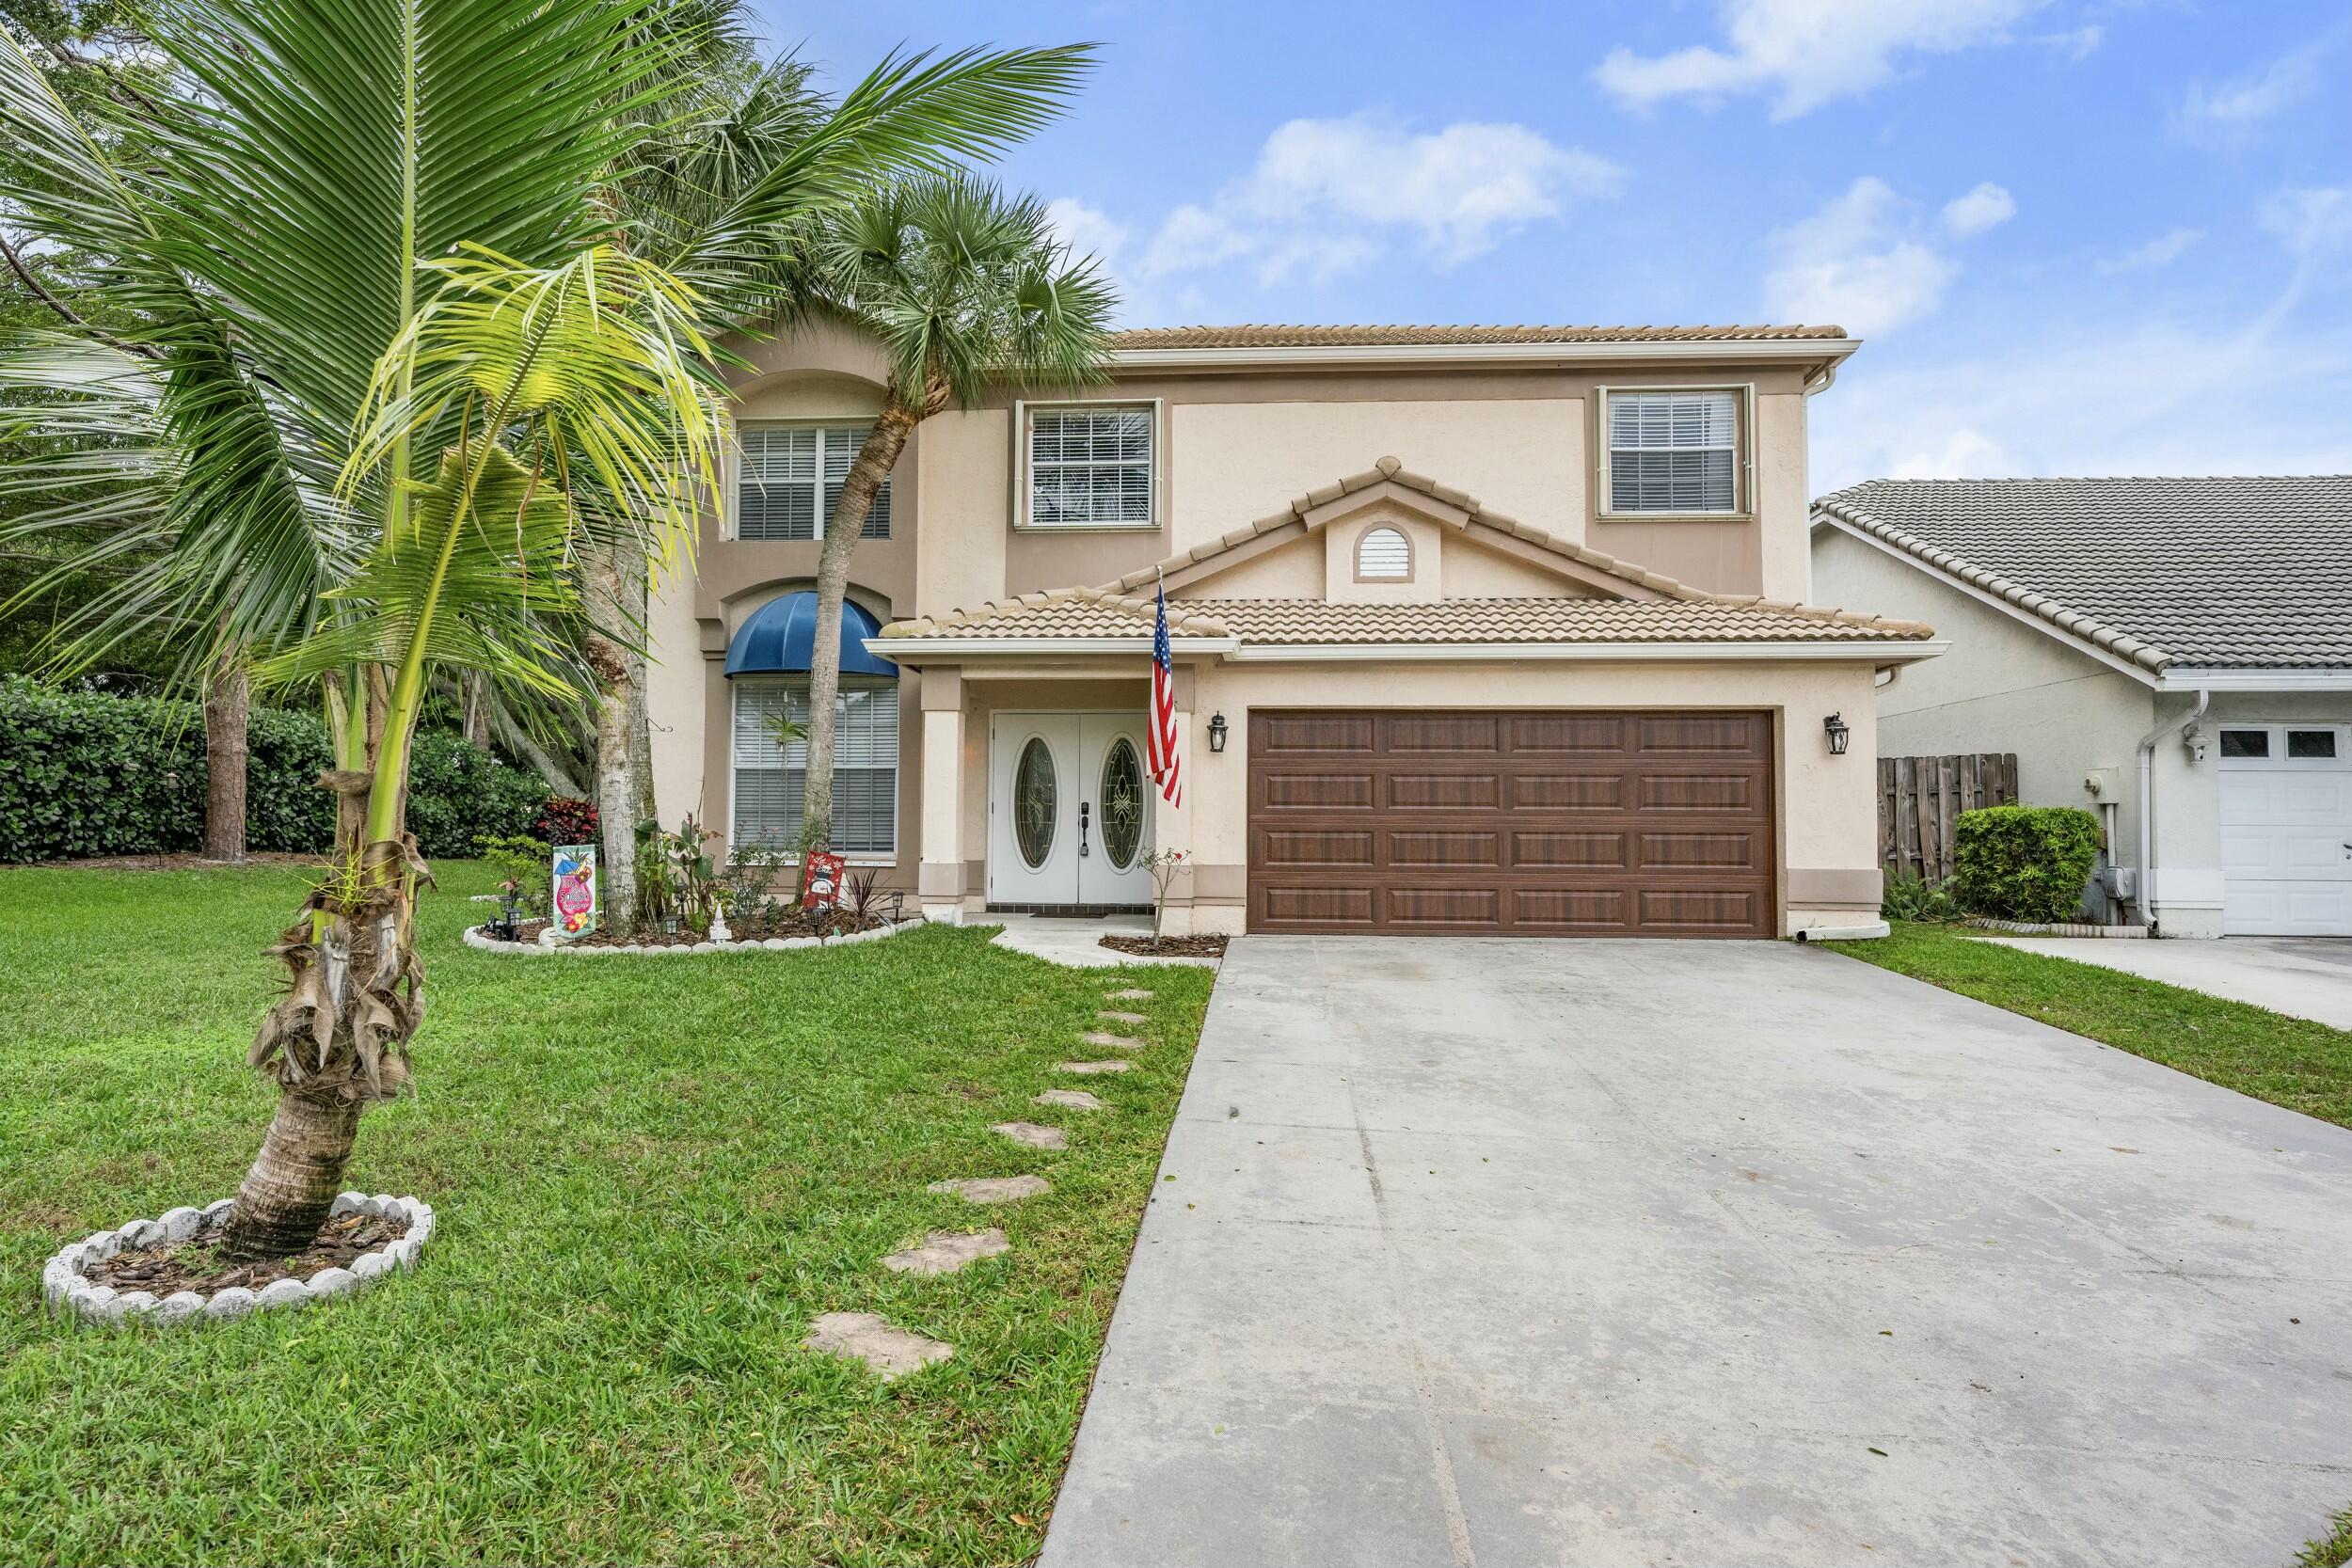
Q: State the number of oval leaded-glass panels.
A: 2